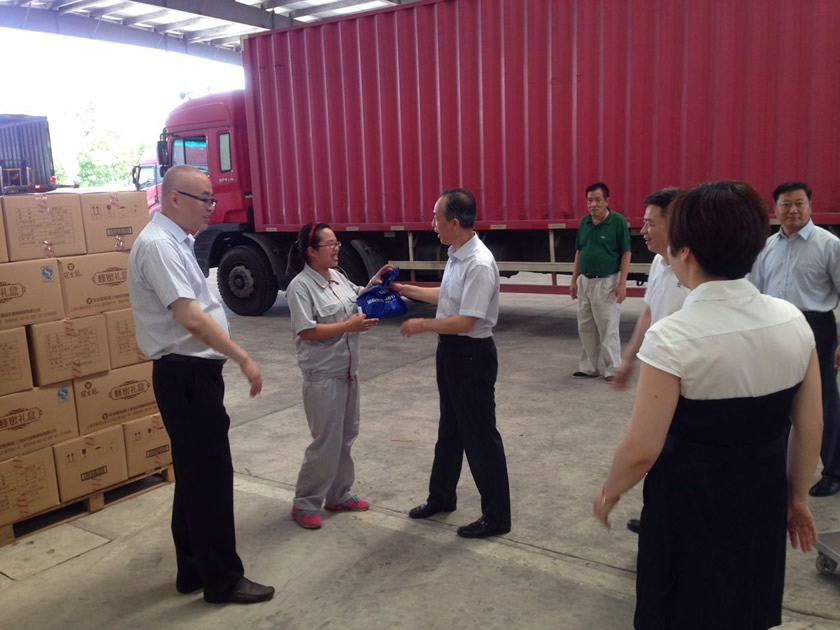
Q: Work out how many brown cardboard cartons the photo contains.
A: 13